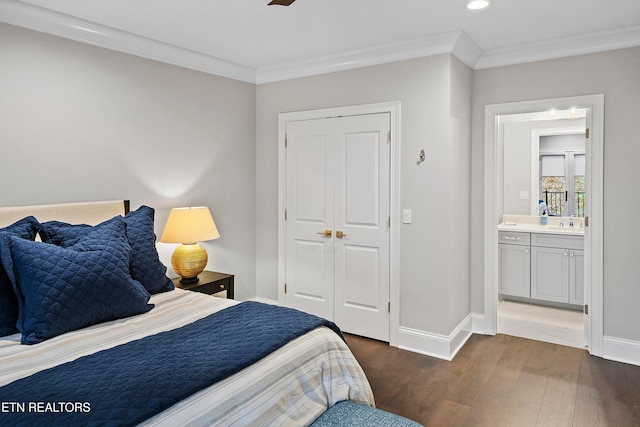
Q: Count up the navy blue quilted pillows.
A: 3